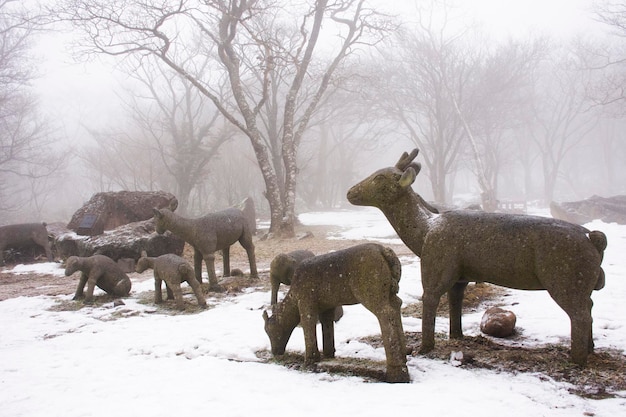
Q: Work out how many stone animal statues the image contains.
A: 7